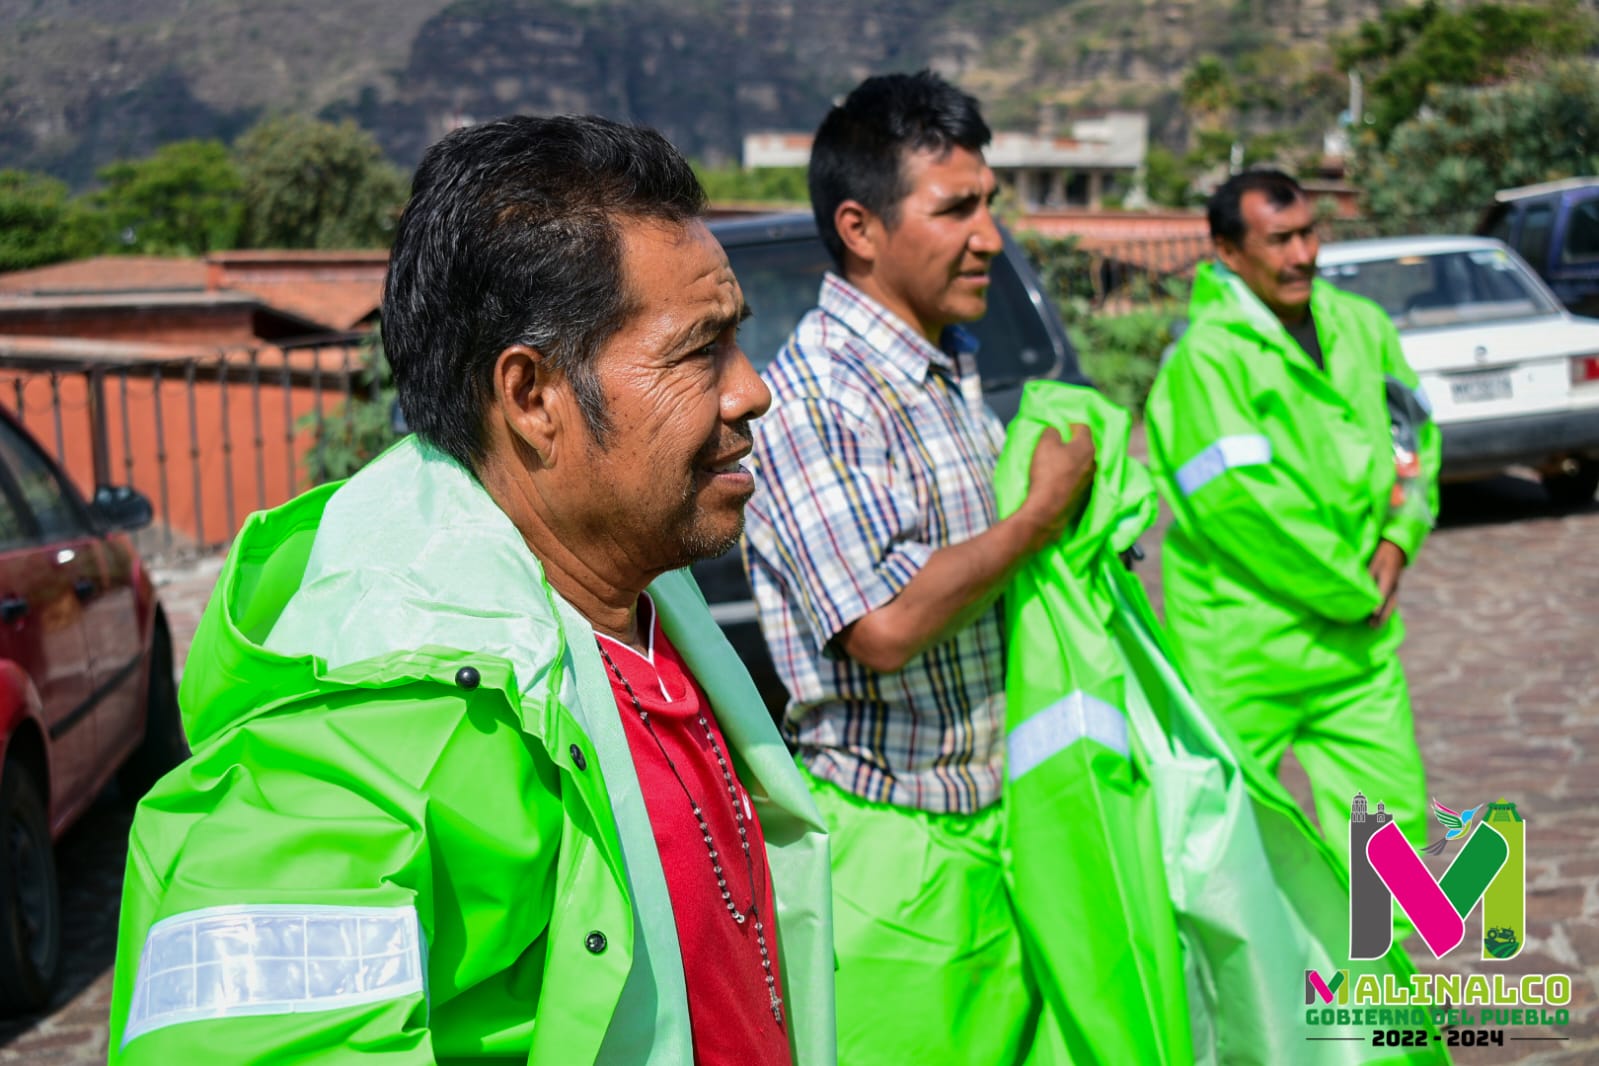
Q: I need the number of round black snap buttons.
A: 3